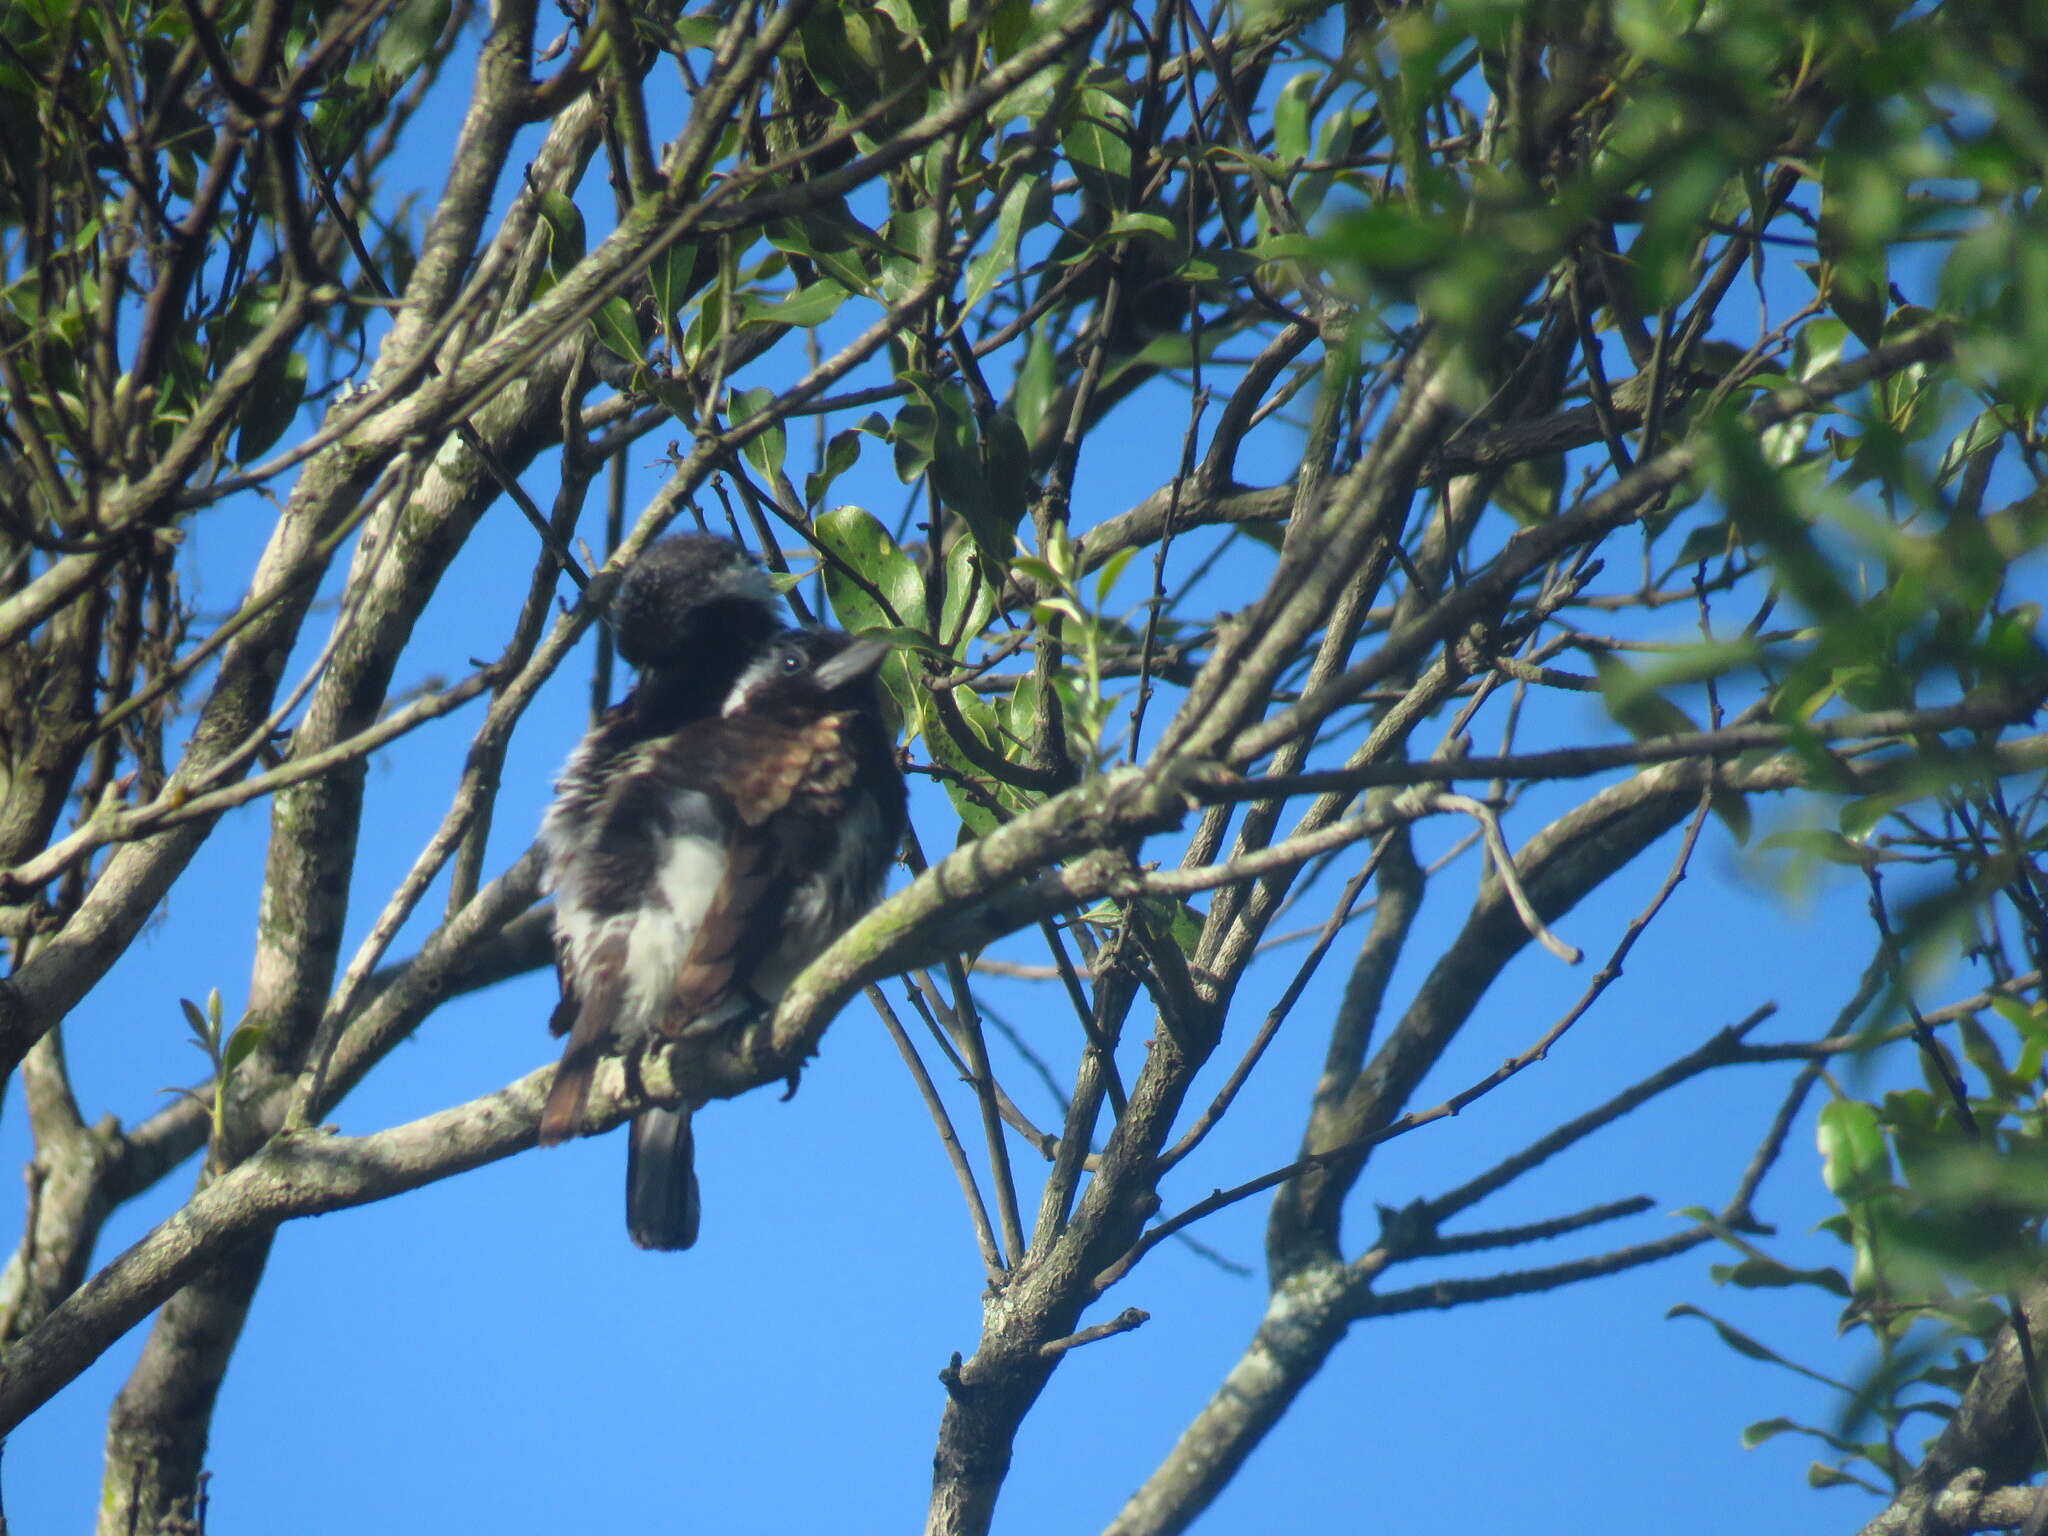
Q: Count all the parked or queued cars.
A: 0